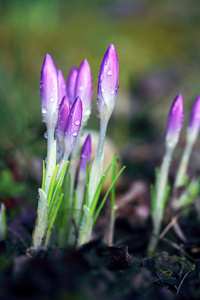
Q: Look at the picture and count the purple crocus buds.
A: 10